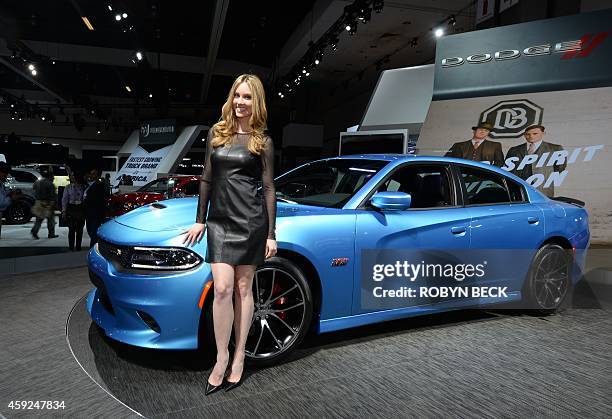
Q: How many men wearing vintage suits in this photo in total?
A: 2